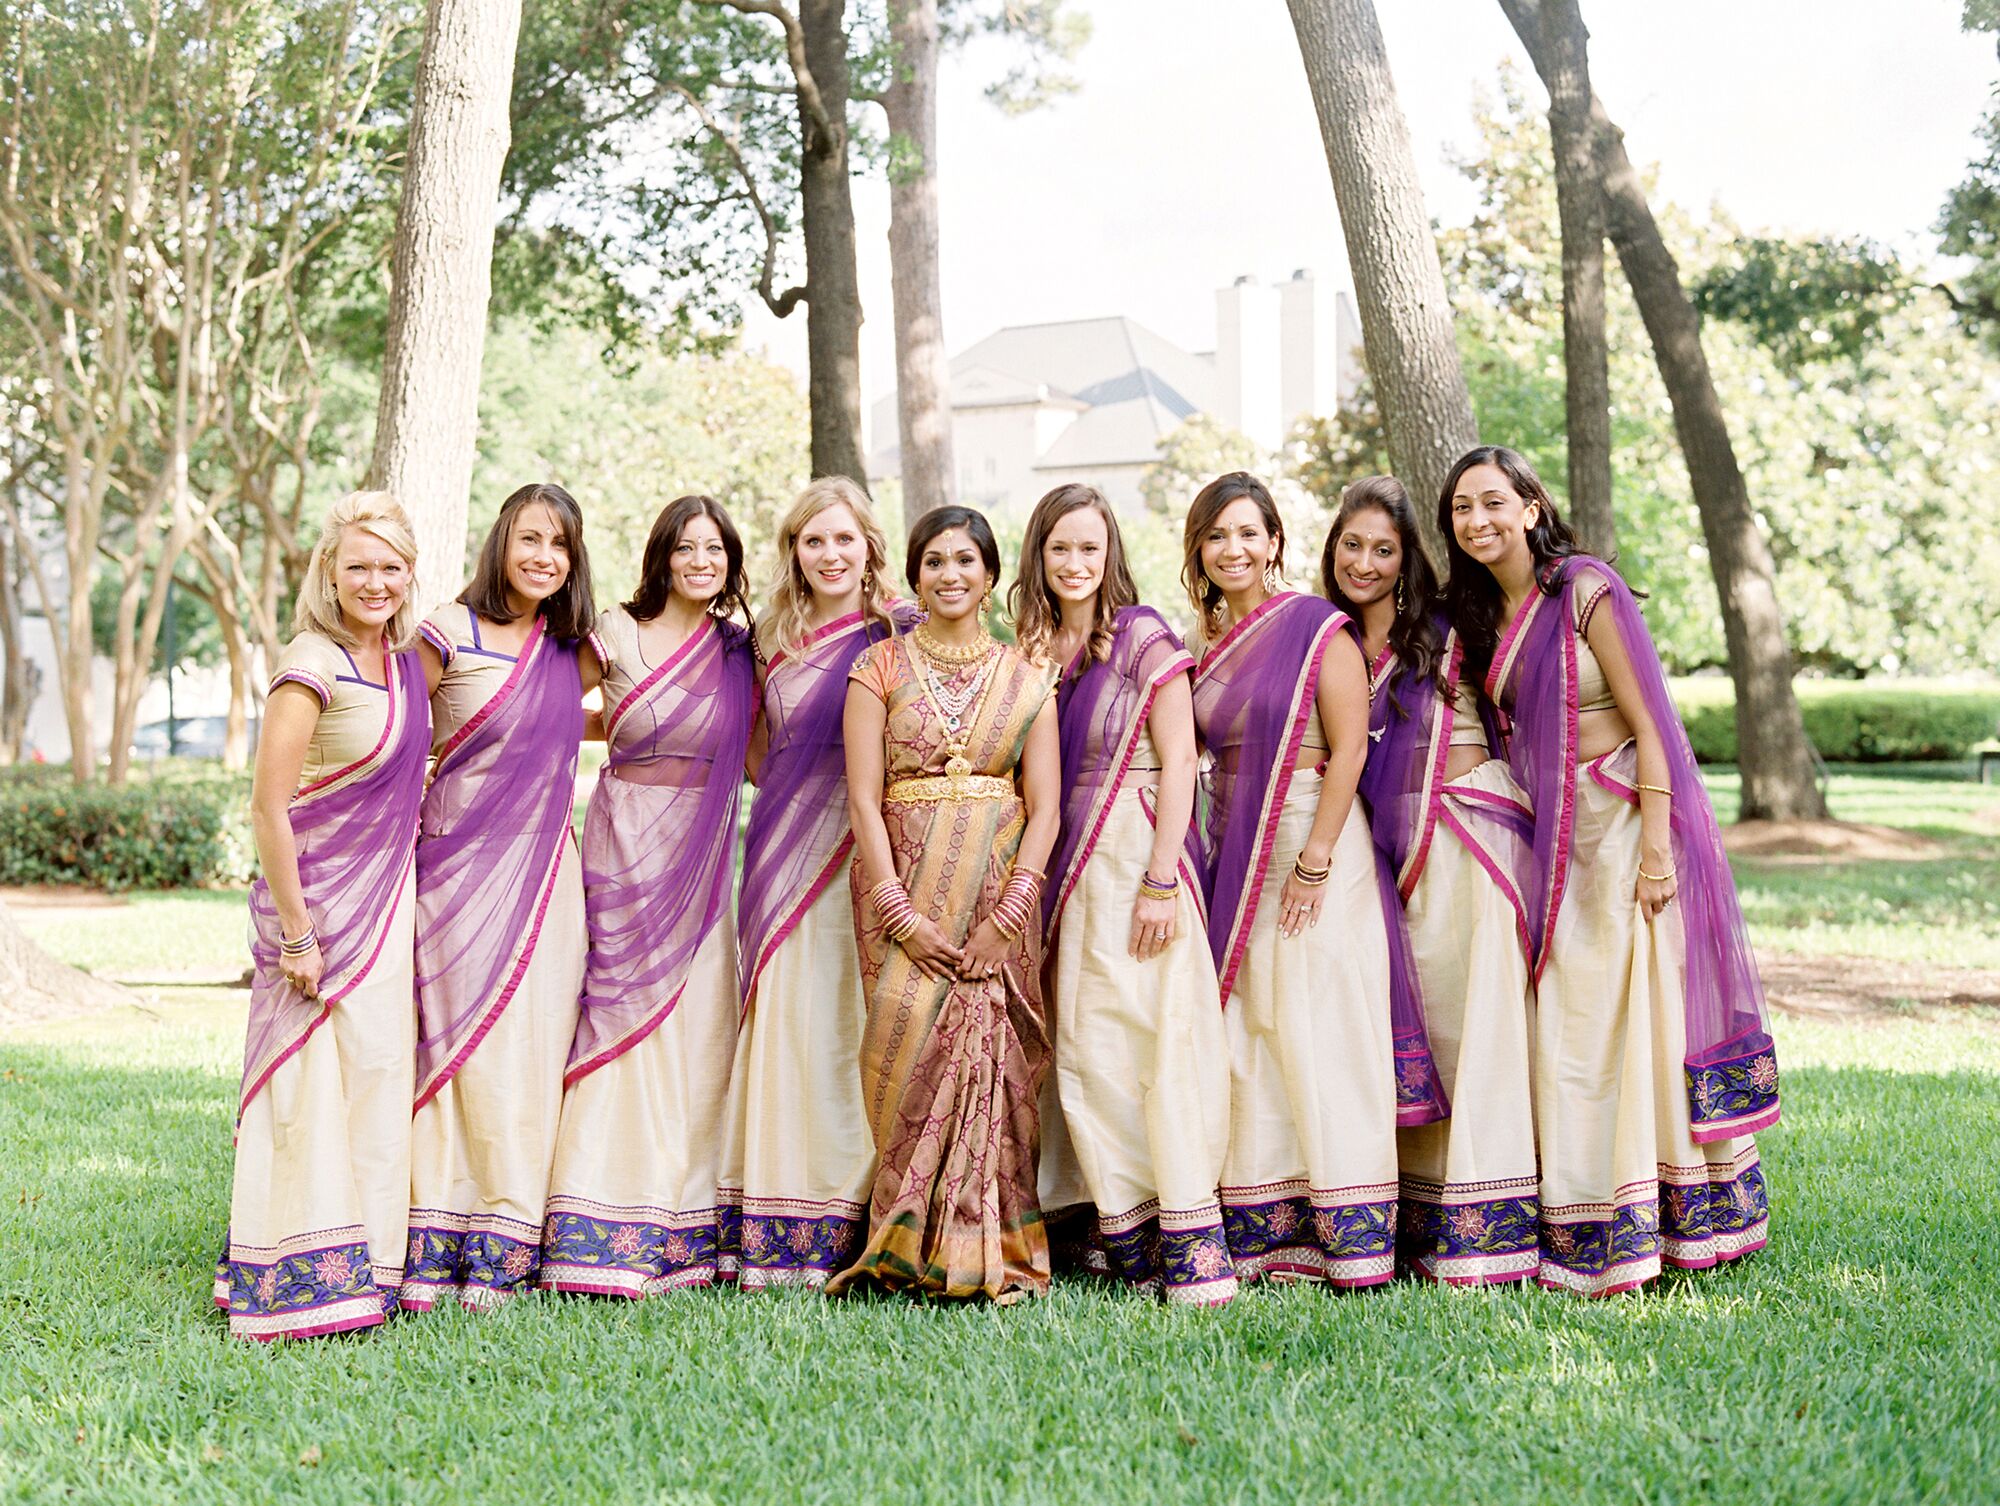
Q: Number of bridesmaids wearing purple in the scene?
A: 8